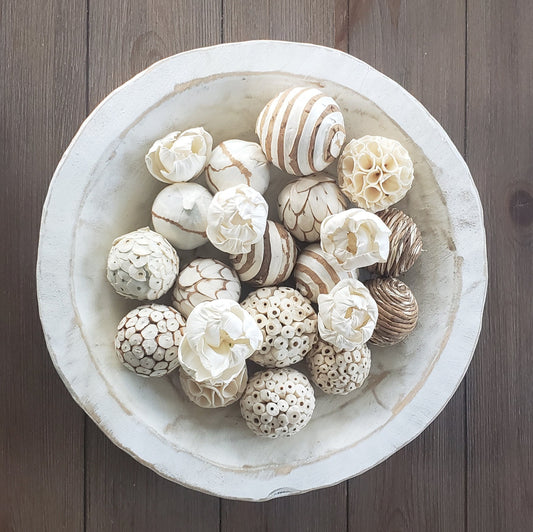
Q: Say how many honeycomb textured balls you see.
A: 2